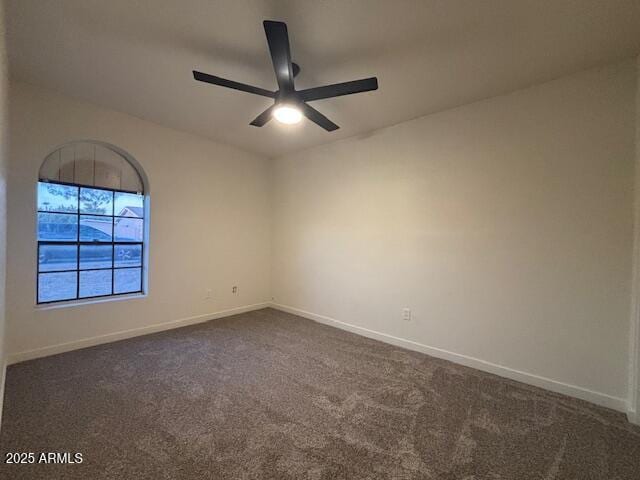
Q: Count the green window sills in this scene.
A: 0